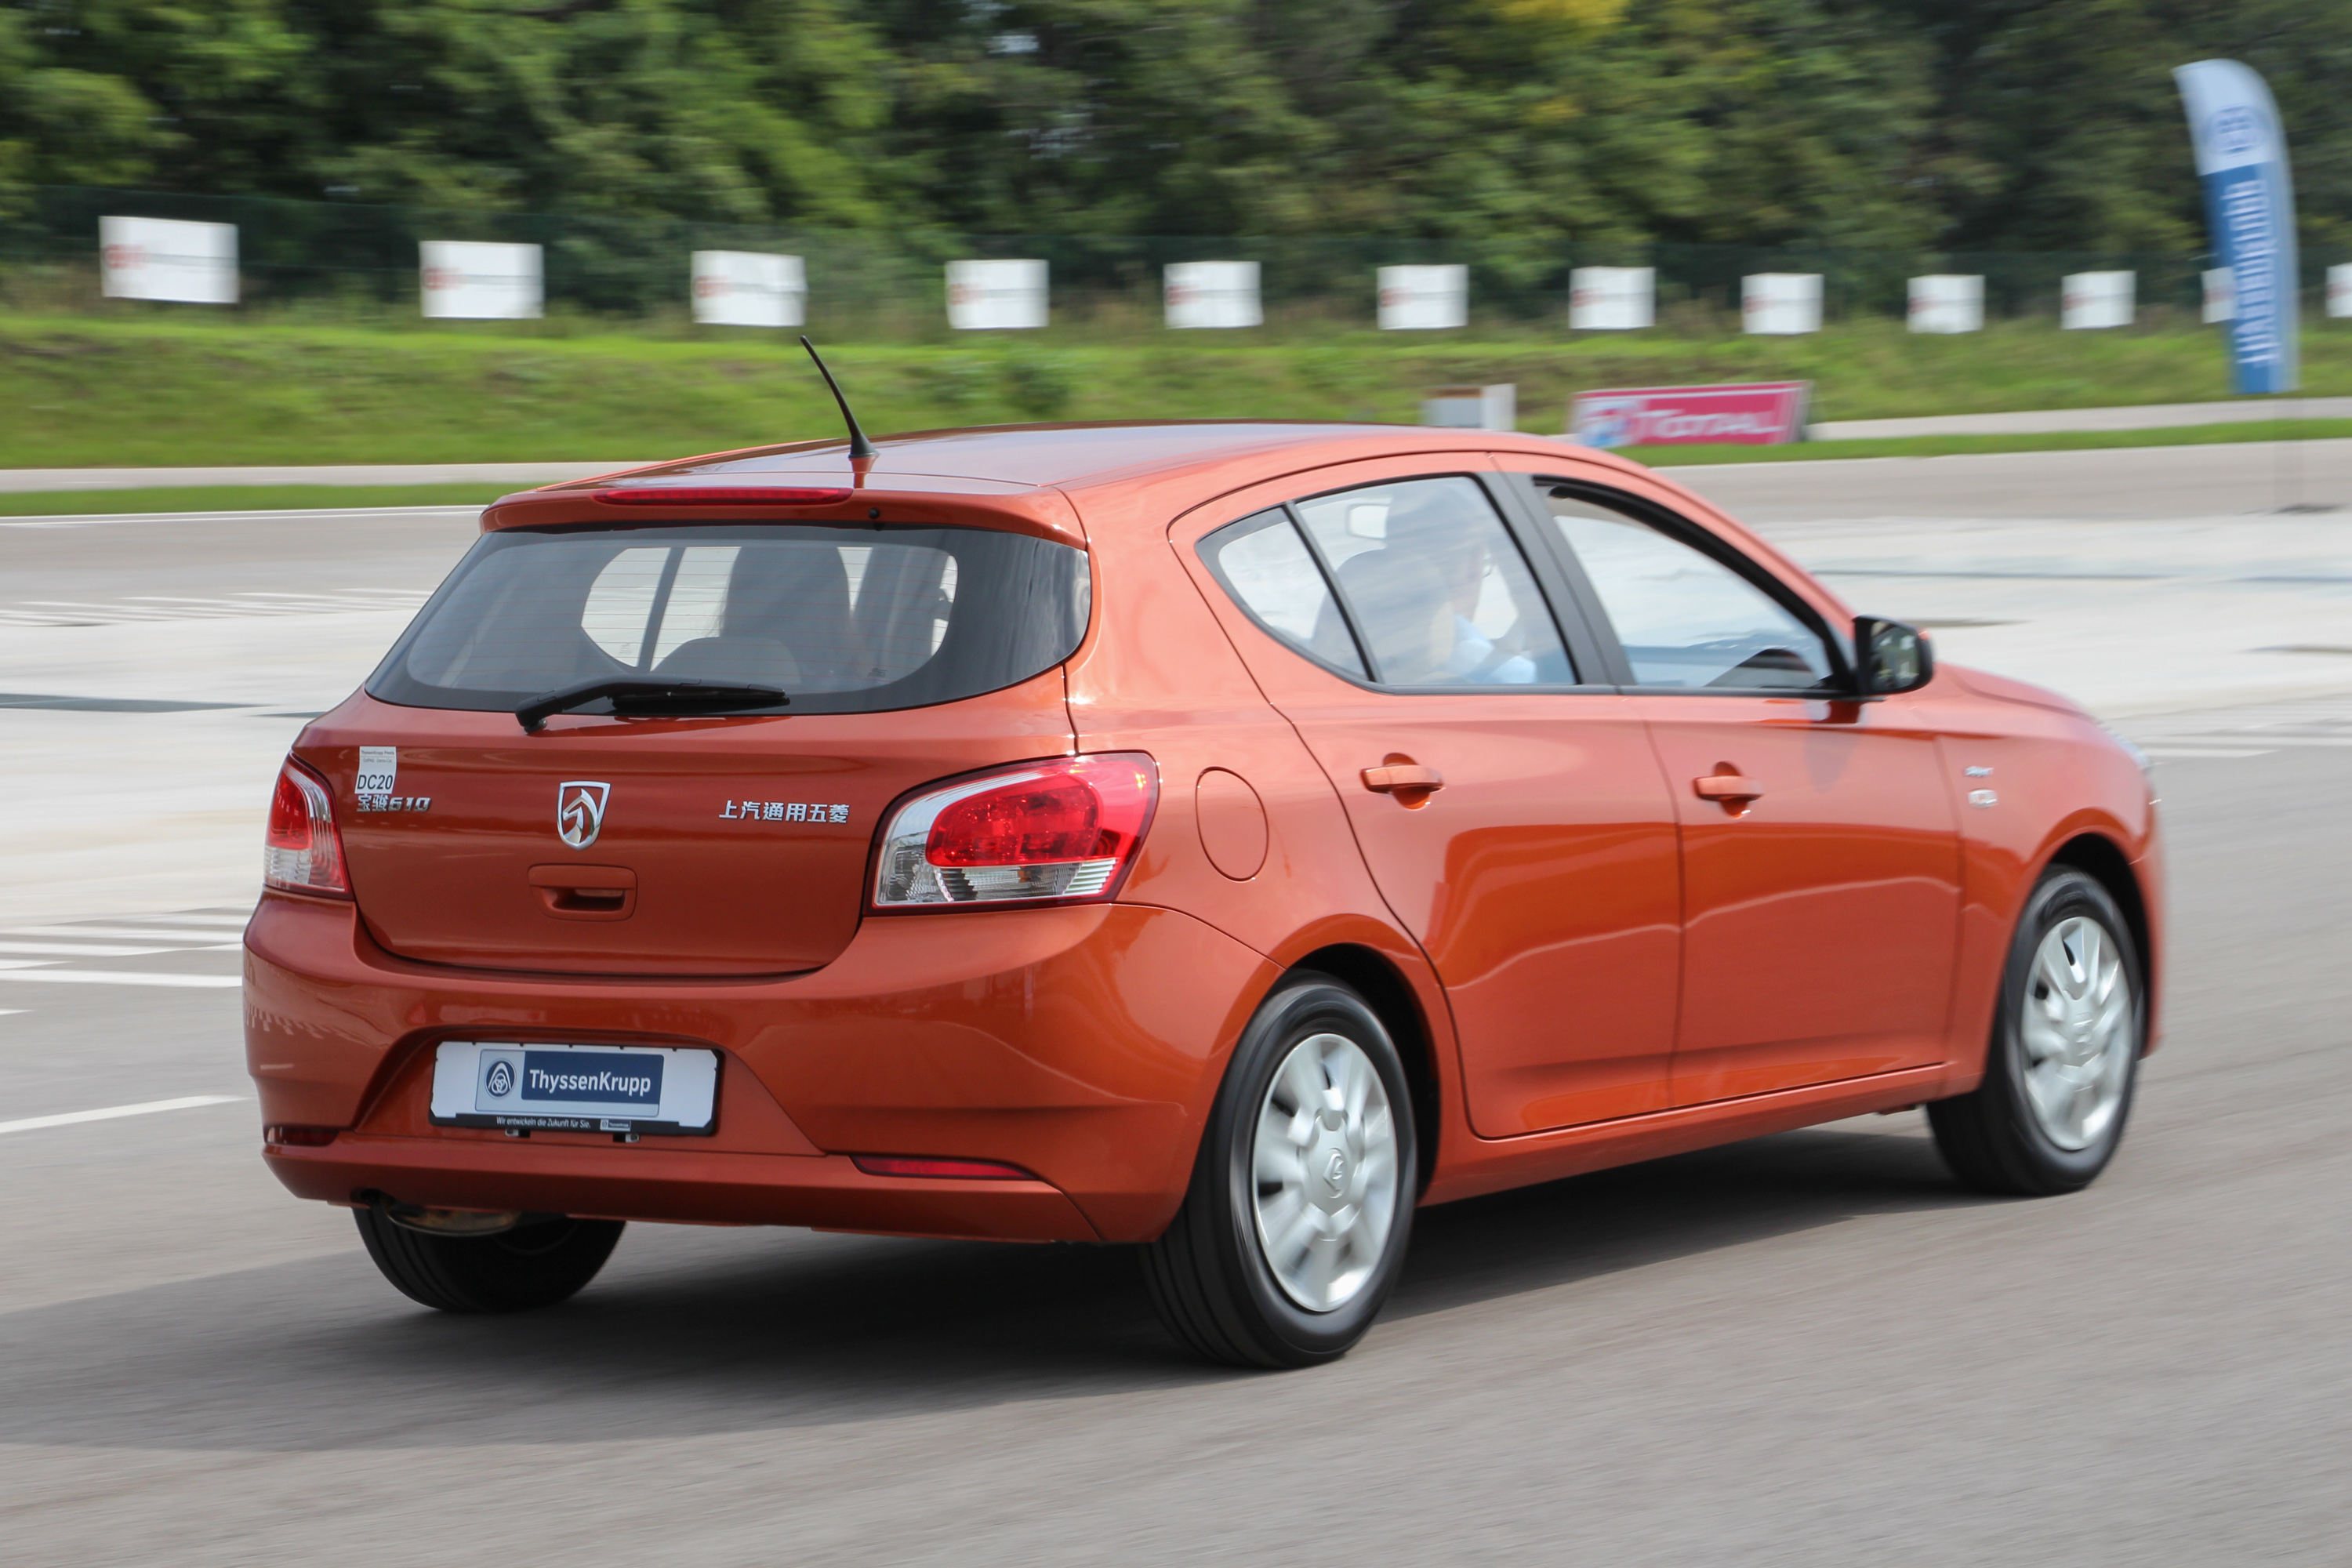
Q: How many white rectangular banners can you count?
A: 12